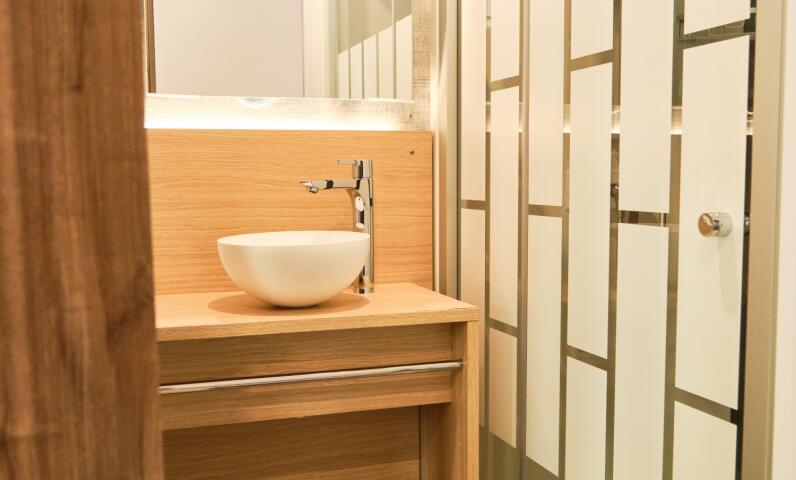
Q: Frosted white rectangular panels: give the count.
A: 15